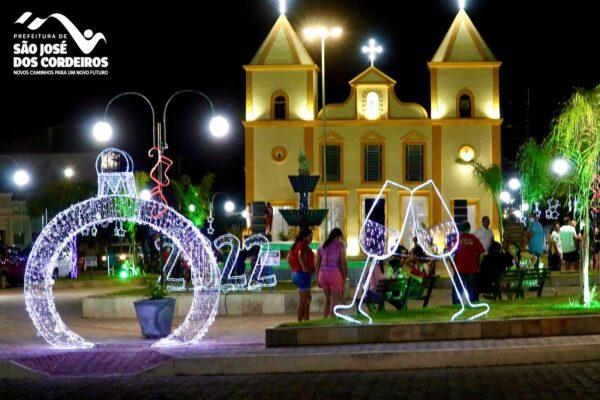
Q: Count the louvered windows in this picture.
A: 3